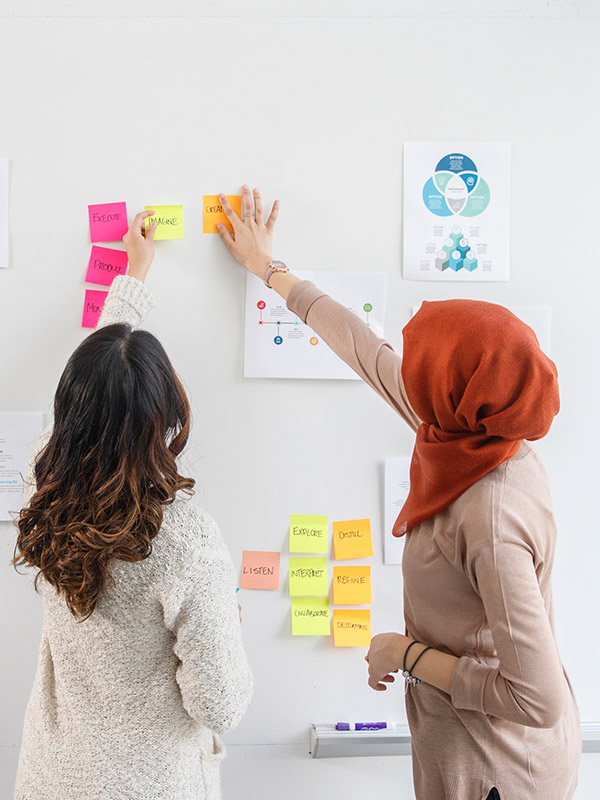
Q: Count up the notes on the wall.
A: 12